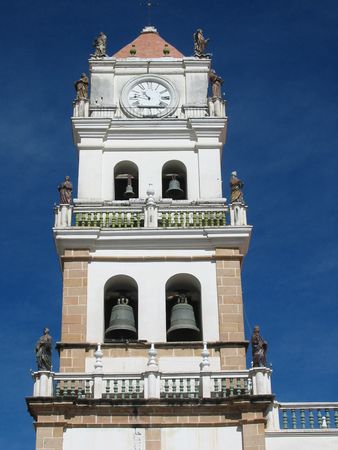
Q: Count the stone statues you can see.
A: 8